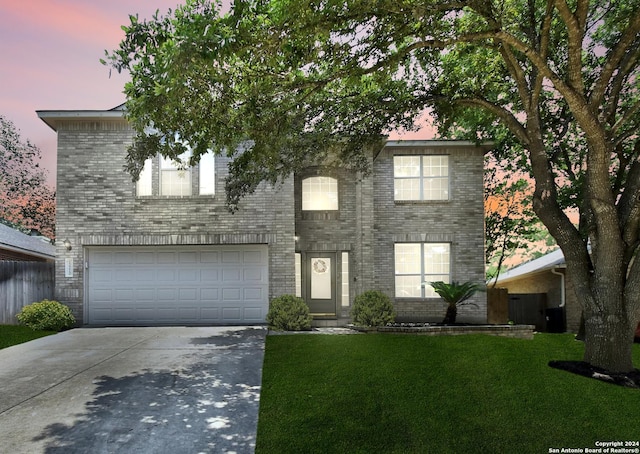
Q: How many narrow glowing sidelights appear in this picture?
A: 2